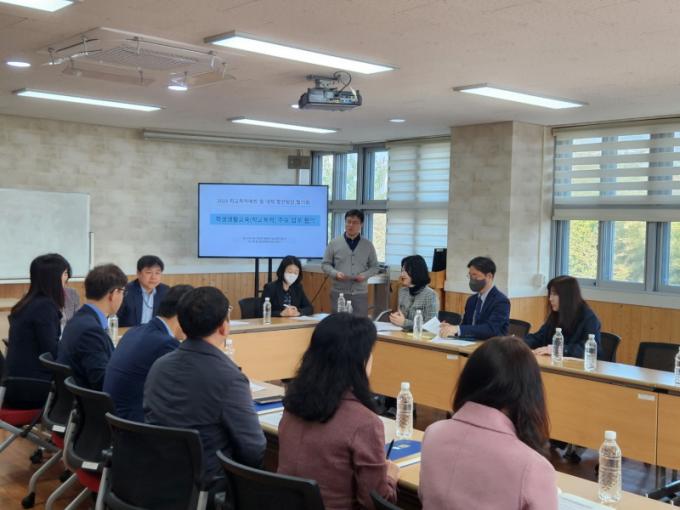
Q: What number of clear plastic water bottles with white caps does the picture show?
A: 11